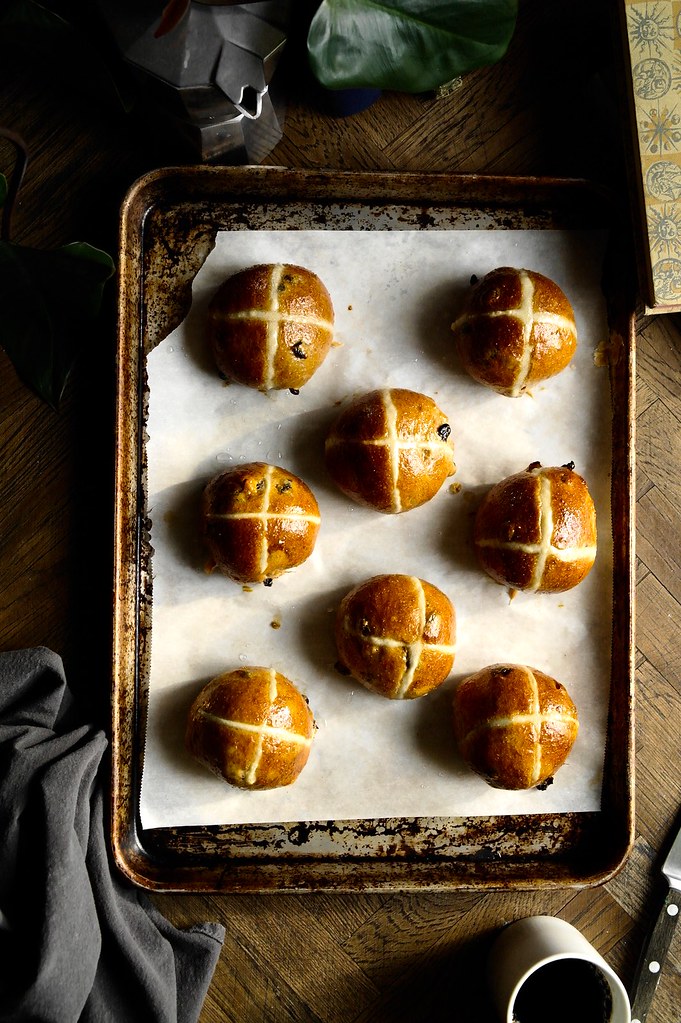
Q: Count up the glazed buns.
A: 8